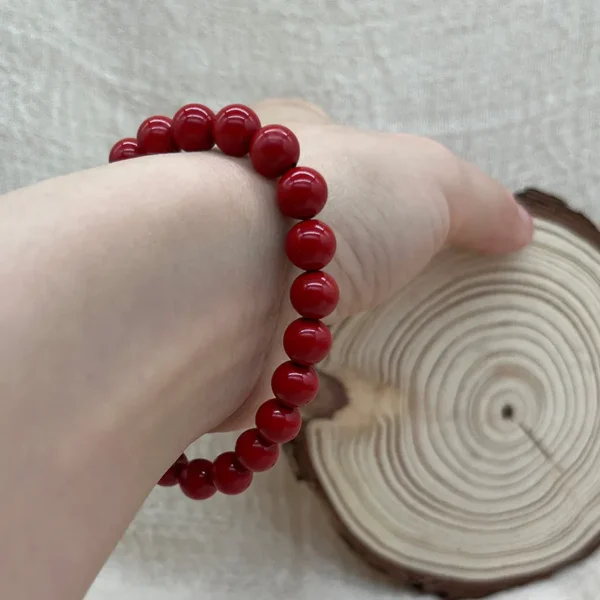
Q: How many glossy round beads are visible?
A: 15